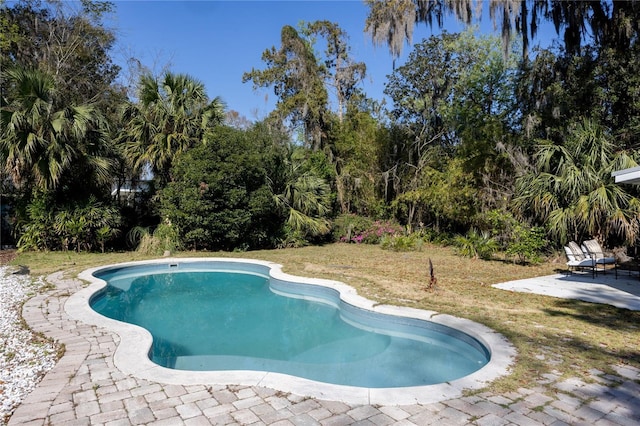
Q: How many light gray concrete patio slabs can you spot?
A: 1